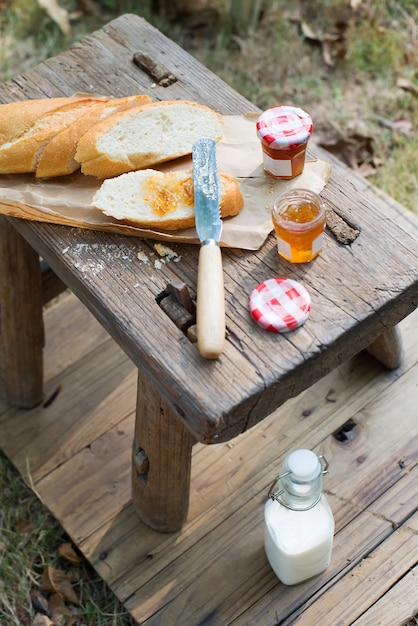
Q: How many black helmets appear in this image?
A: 0